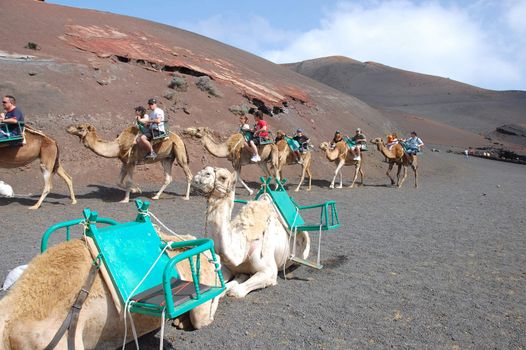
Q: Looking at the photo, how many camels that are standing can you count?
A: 6